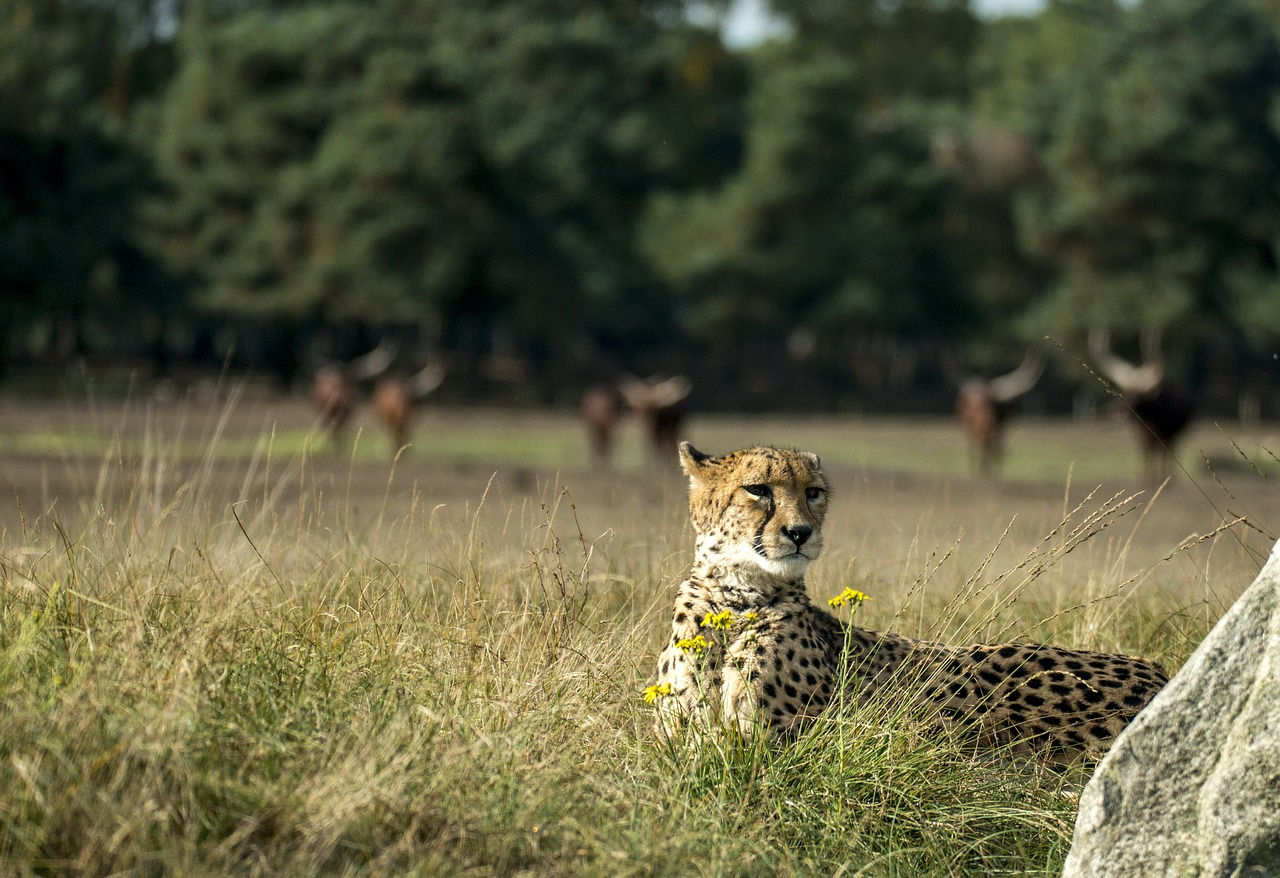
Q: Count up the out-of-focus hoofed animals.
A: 6